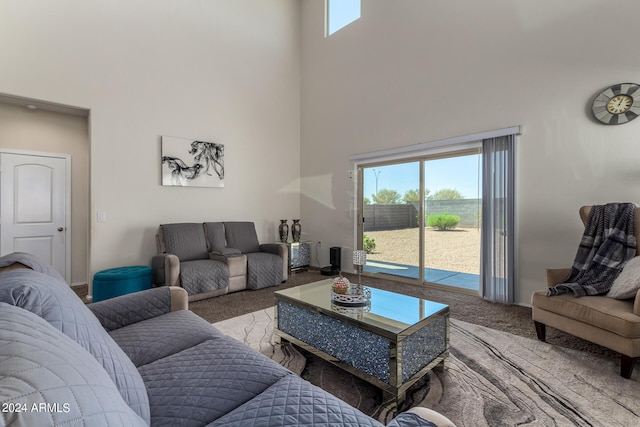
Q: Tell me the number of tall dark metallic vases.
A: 2